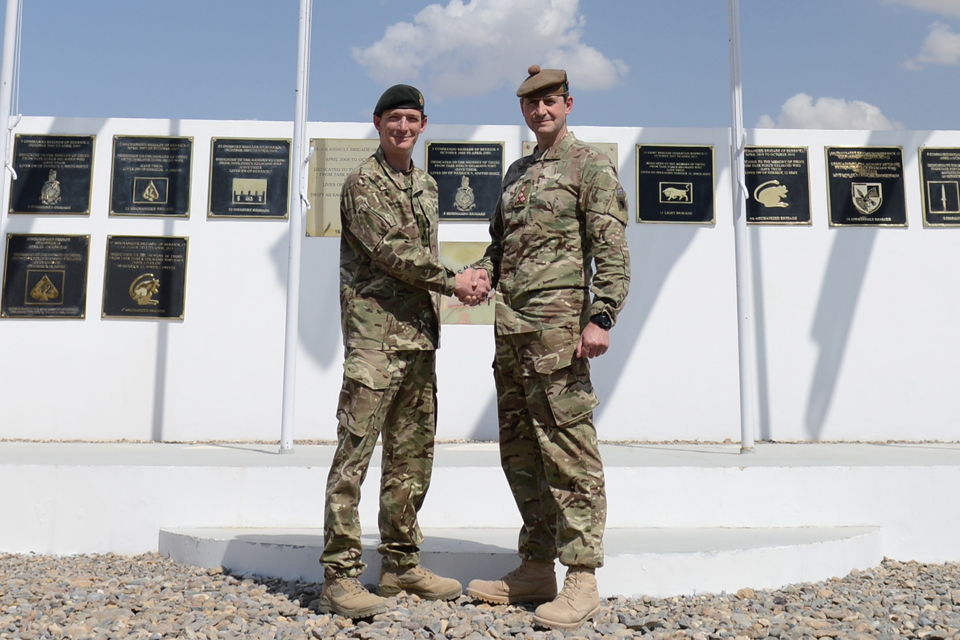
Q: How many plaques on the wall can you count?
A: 13